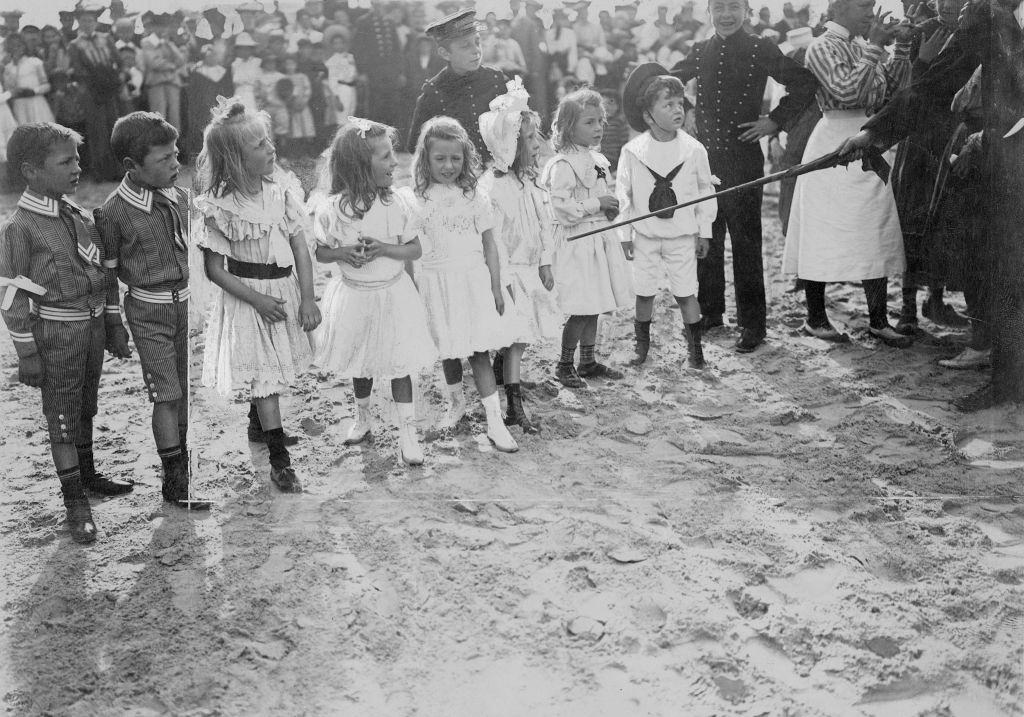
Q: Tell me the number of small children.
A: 8